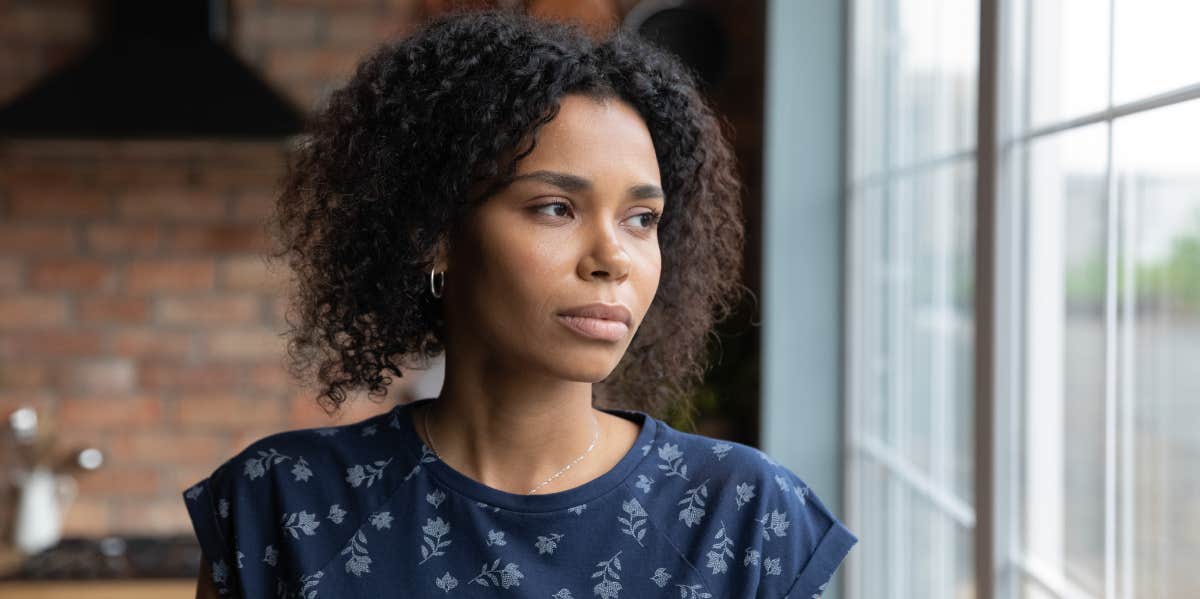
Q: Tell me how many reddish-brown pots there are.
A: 2